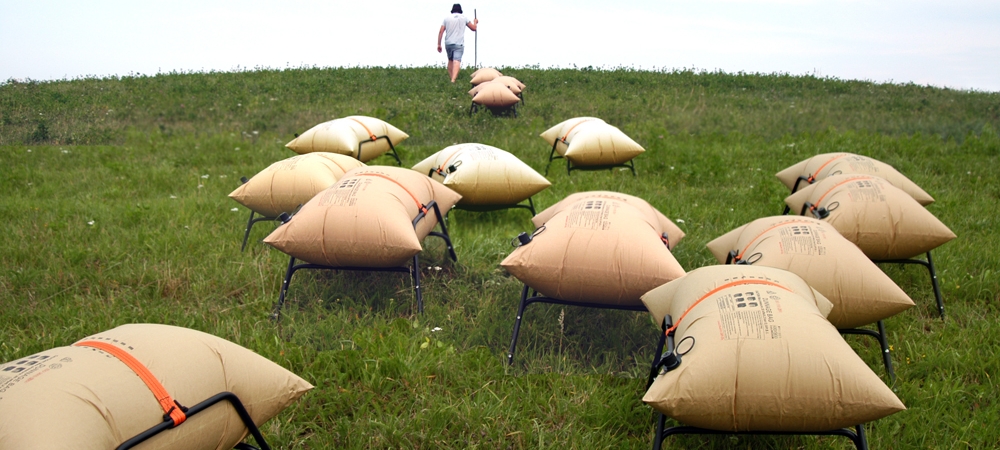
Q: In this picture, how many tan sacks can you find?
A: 14